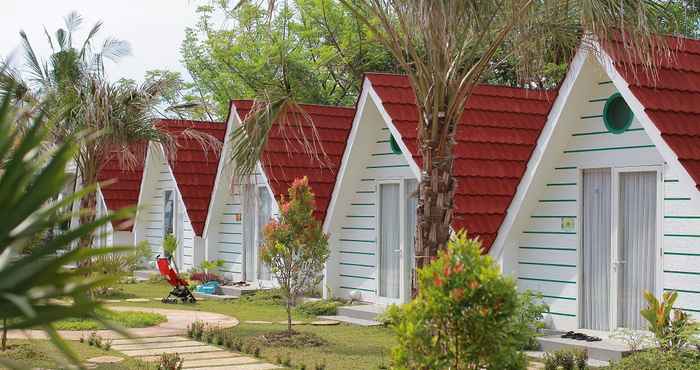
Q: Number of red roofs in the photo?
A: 5